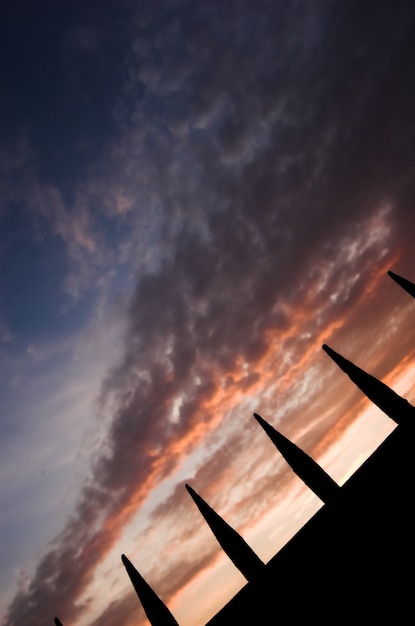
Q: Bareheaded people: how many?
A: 0